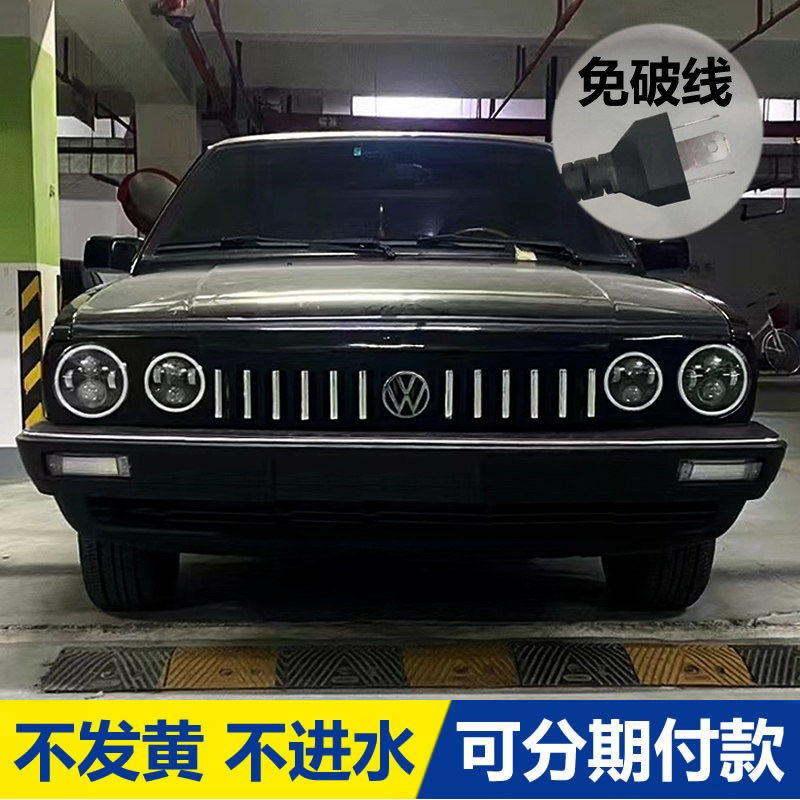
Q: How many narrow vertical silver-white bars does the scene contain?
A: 12